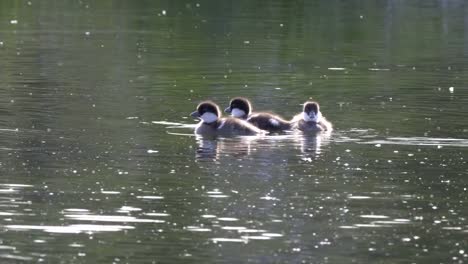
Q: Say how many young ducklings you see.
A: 3